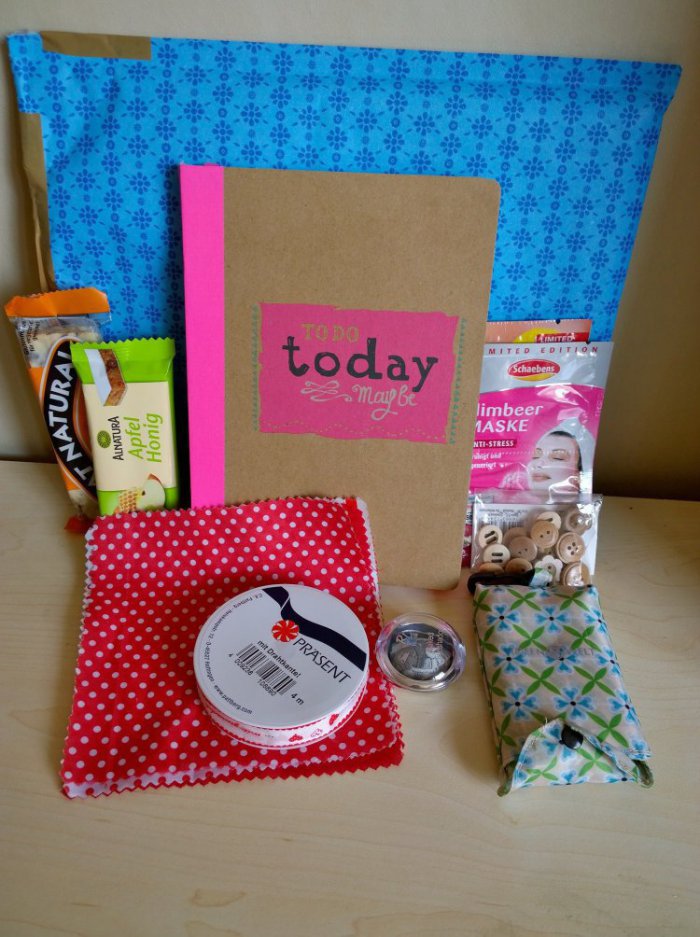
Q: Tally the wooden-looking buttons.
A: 12